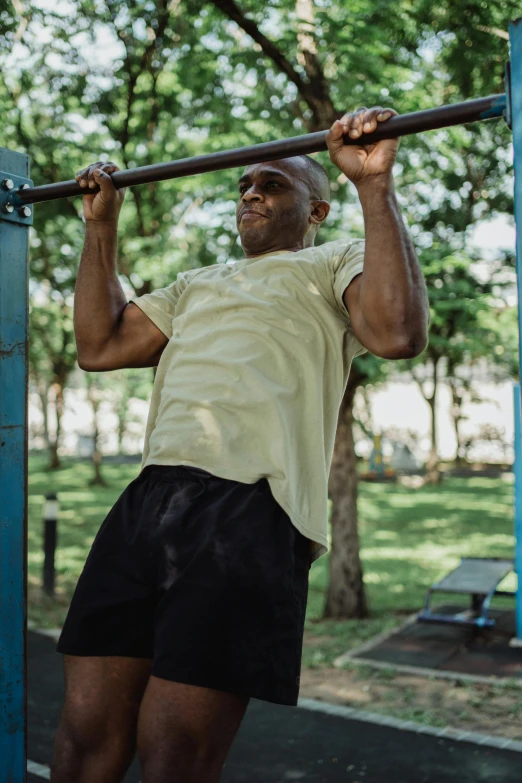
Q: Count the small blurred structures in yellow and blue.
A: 1